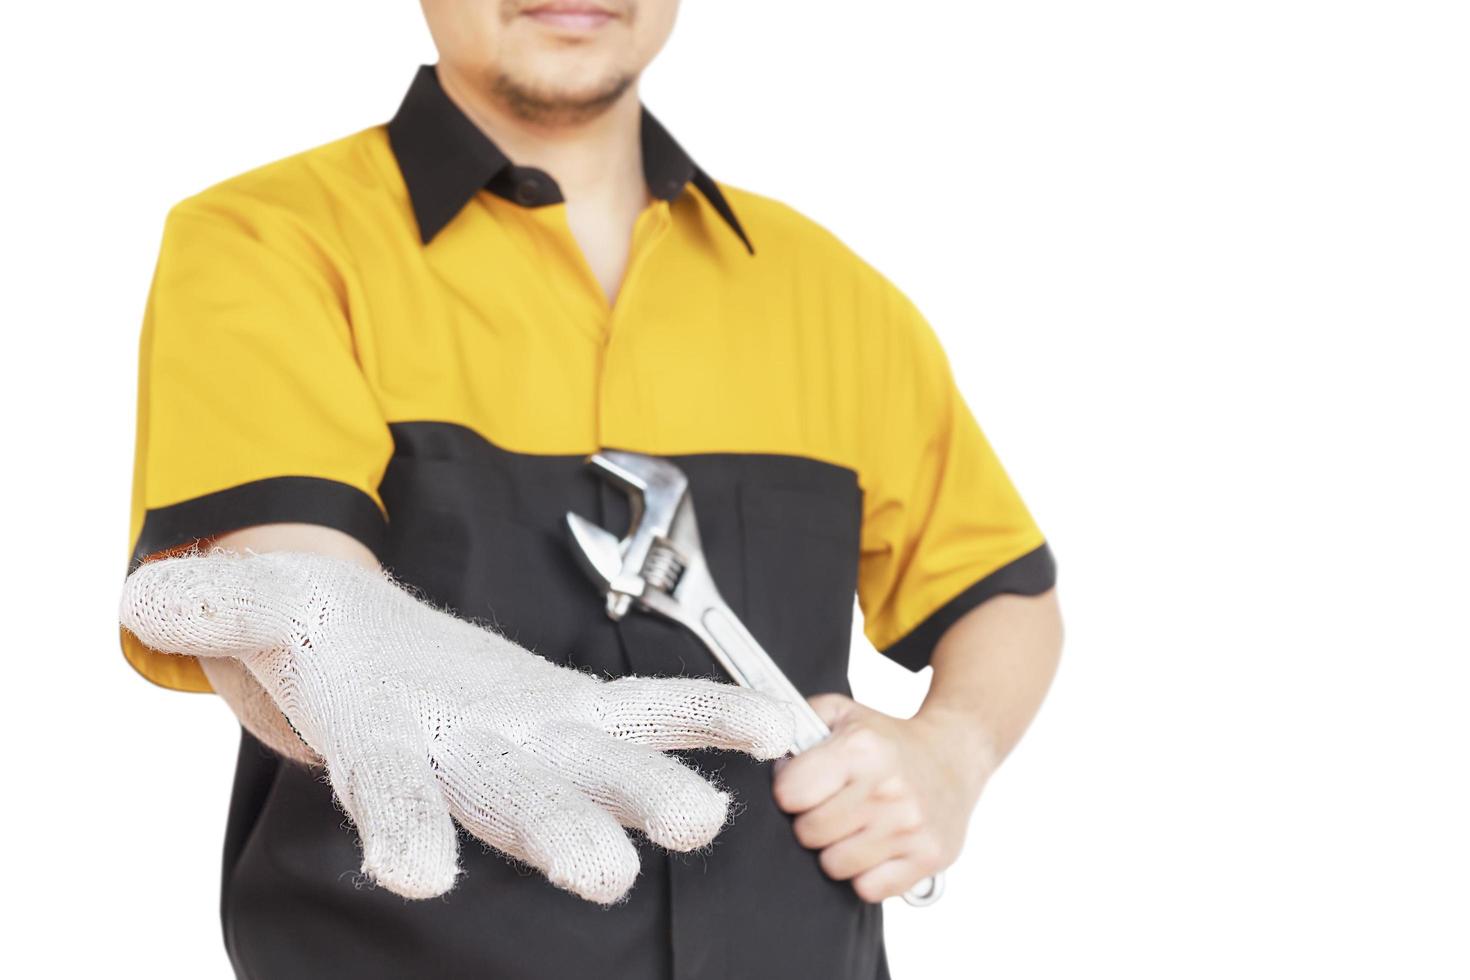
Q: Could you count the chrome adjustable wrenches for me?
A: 1